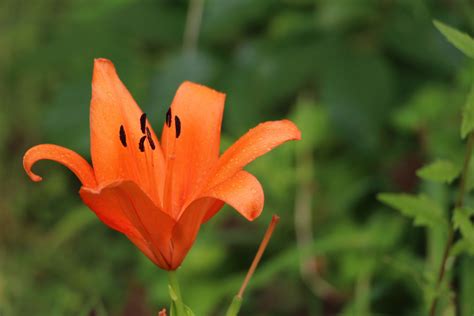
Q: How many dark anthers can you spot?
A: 6